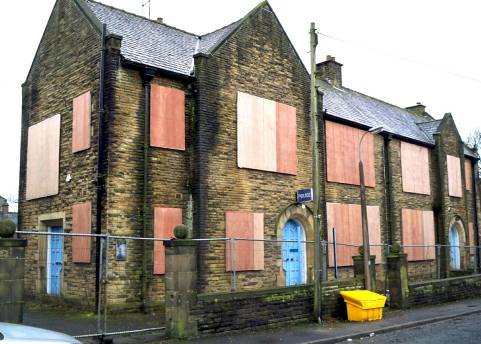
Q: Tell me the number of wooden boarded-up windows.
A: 14